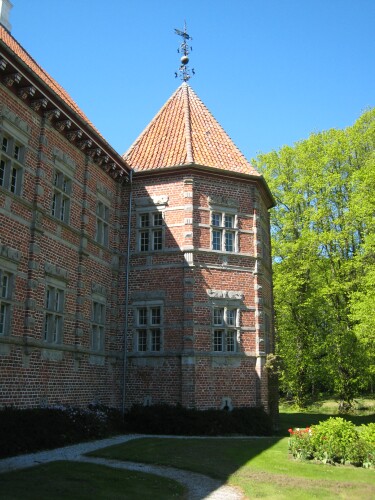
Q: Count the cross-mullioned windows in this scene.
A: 10